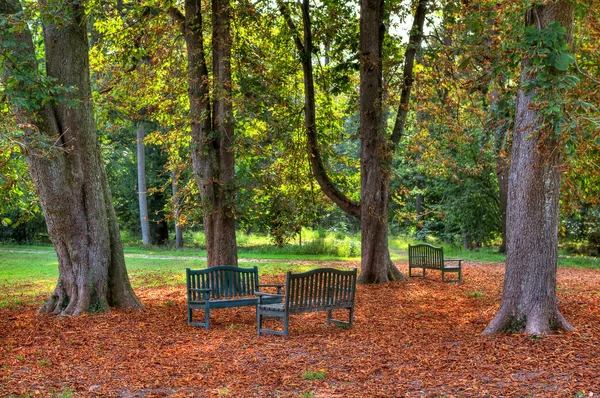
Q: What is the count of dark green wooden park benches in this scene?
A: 3